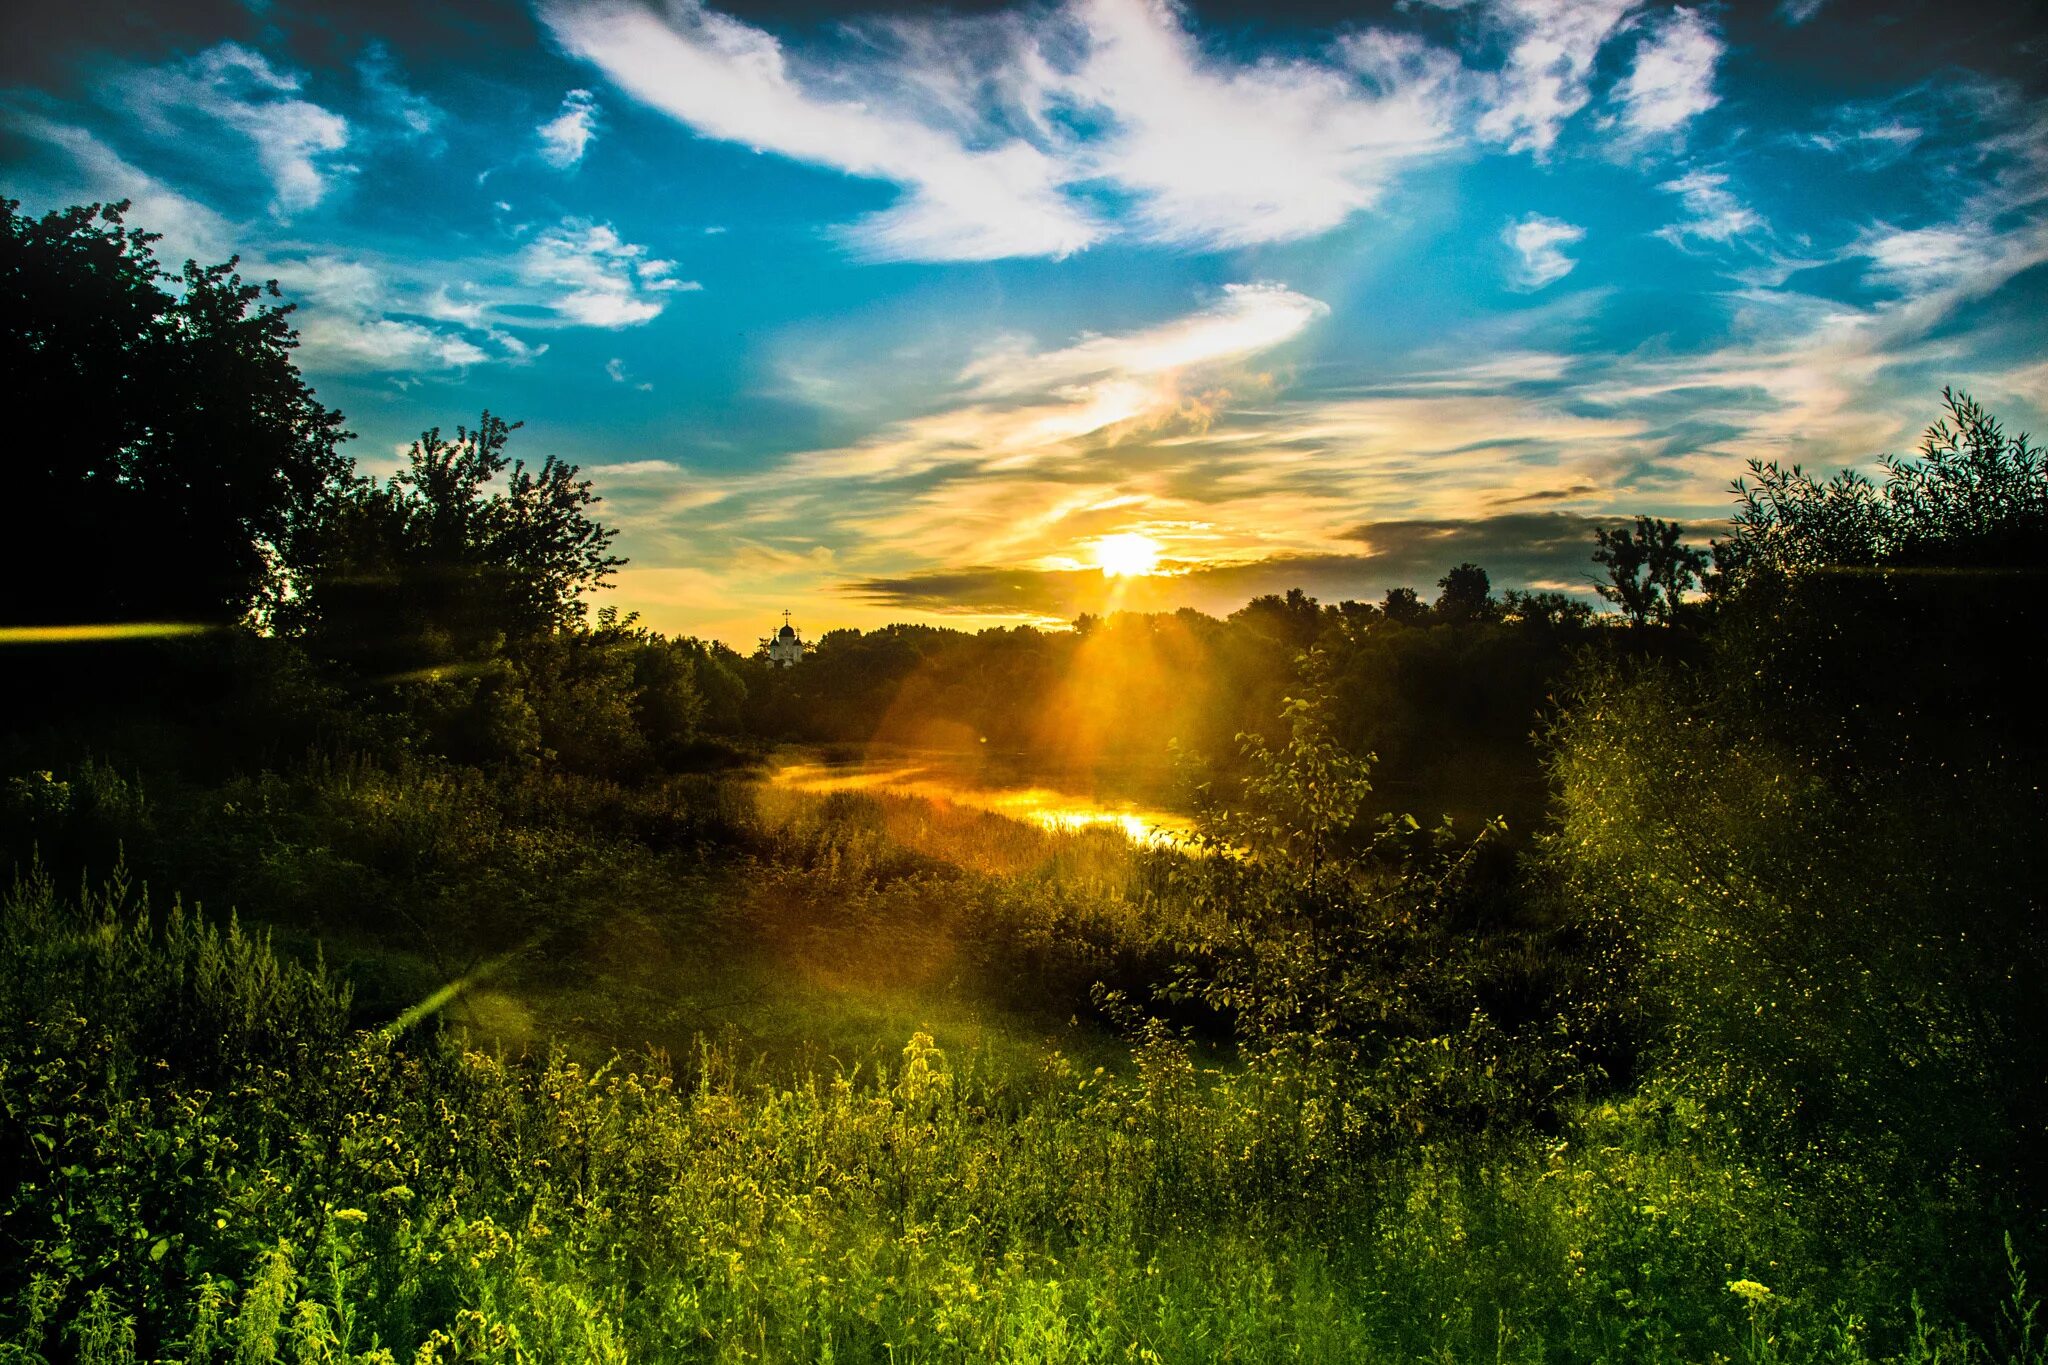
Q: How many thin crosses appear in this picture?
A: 3